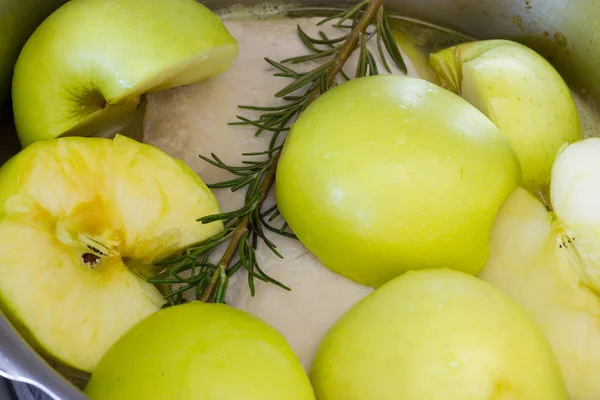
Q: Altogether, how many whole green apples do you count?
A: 3